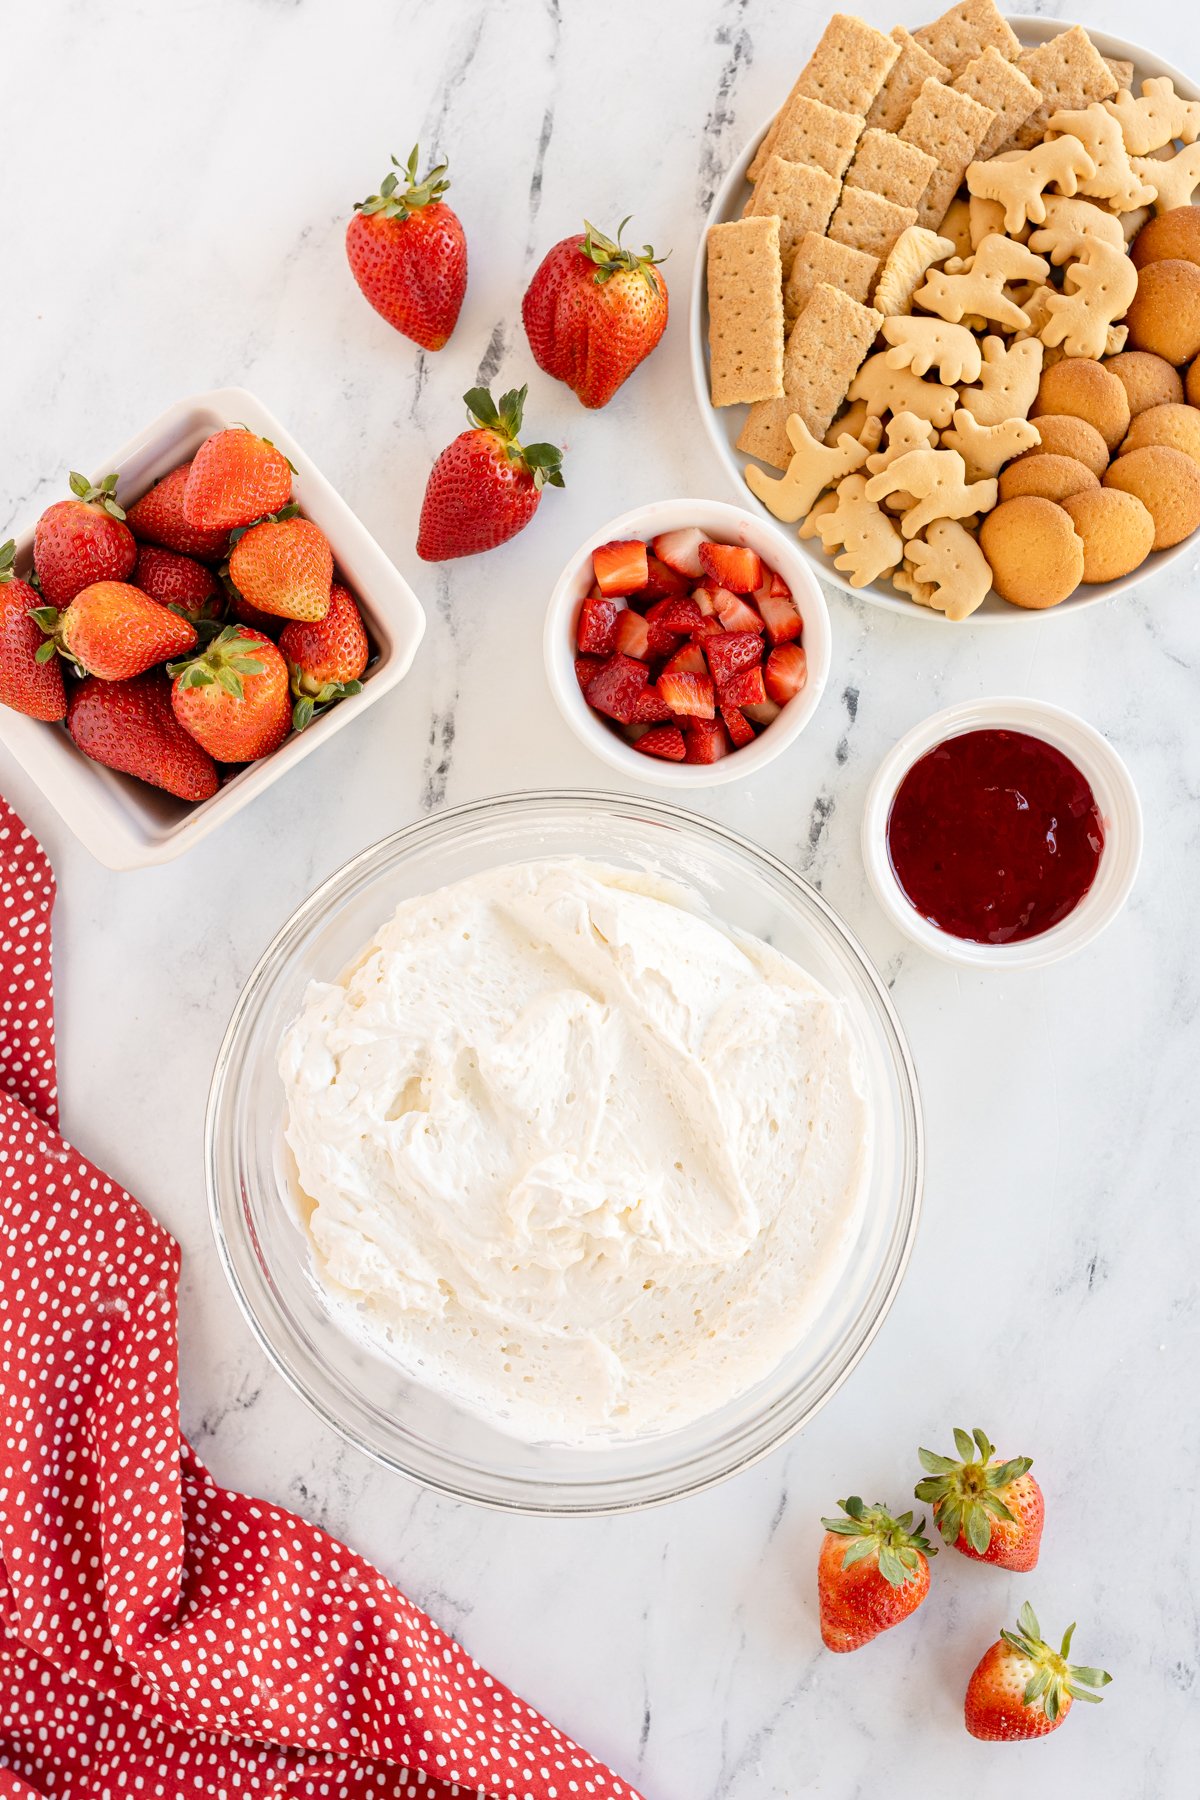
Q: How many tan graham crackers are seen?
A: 14